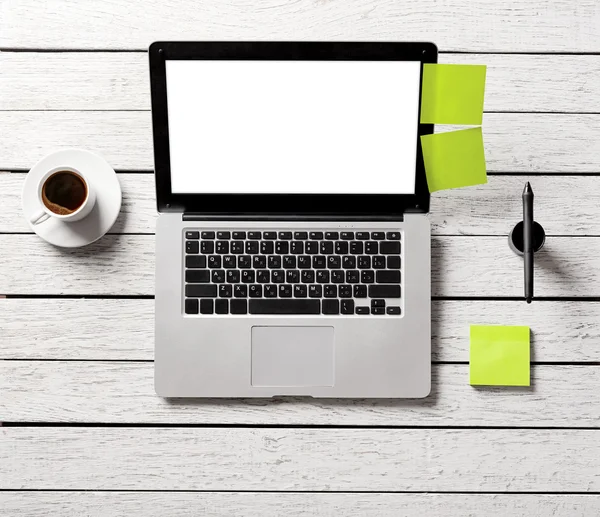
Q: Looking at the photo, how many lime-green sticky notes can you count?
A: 3